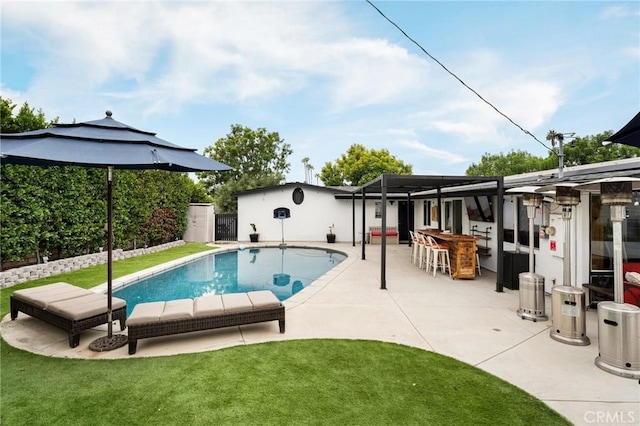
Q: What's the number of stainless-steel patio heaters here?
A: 3